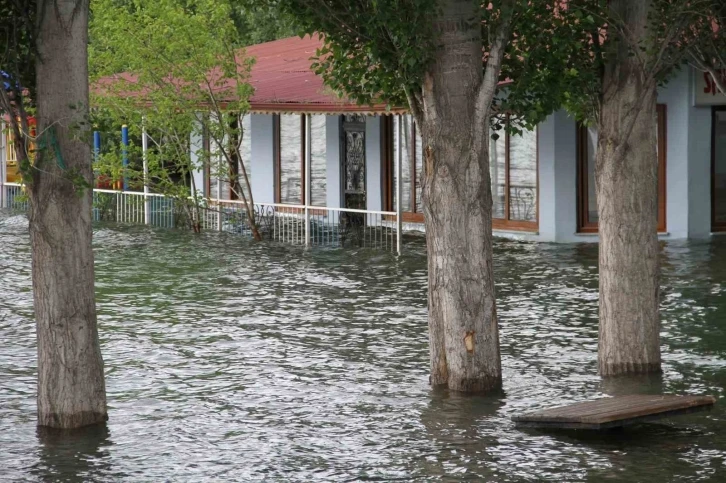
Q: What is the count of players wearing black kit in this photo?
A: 0